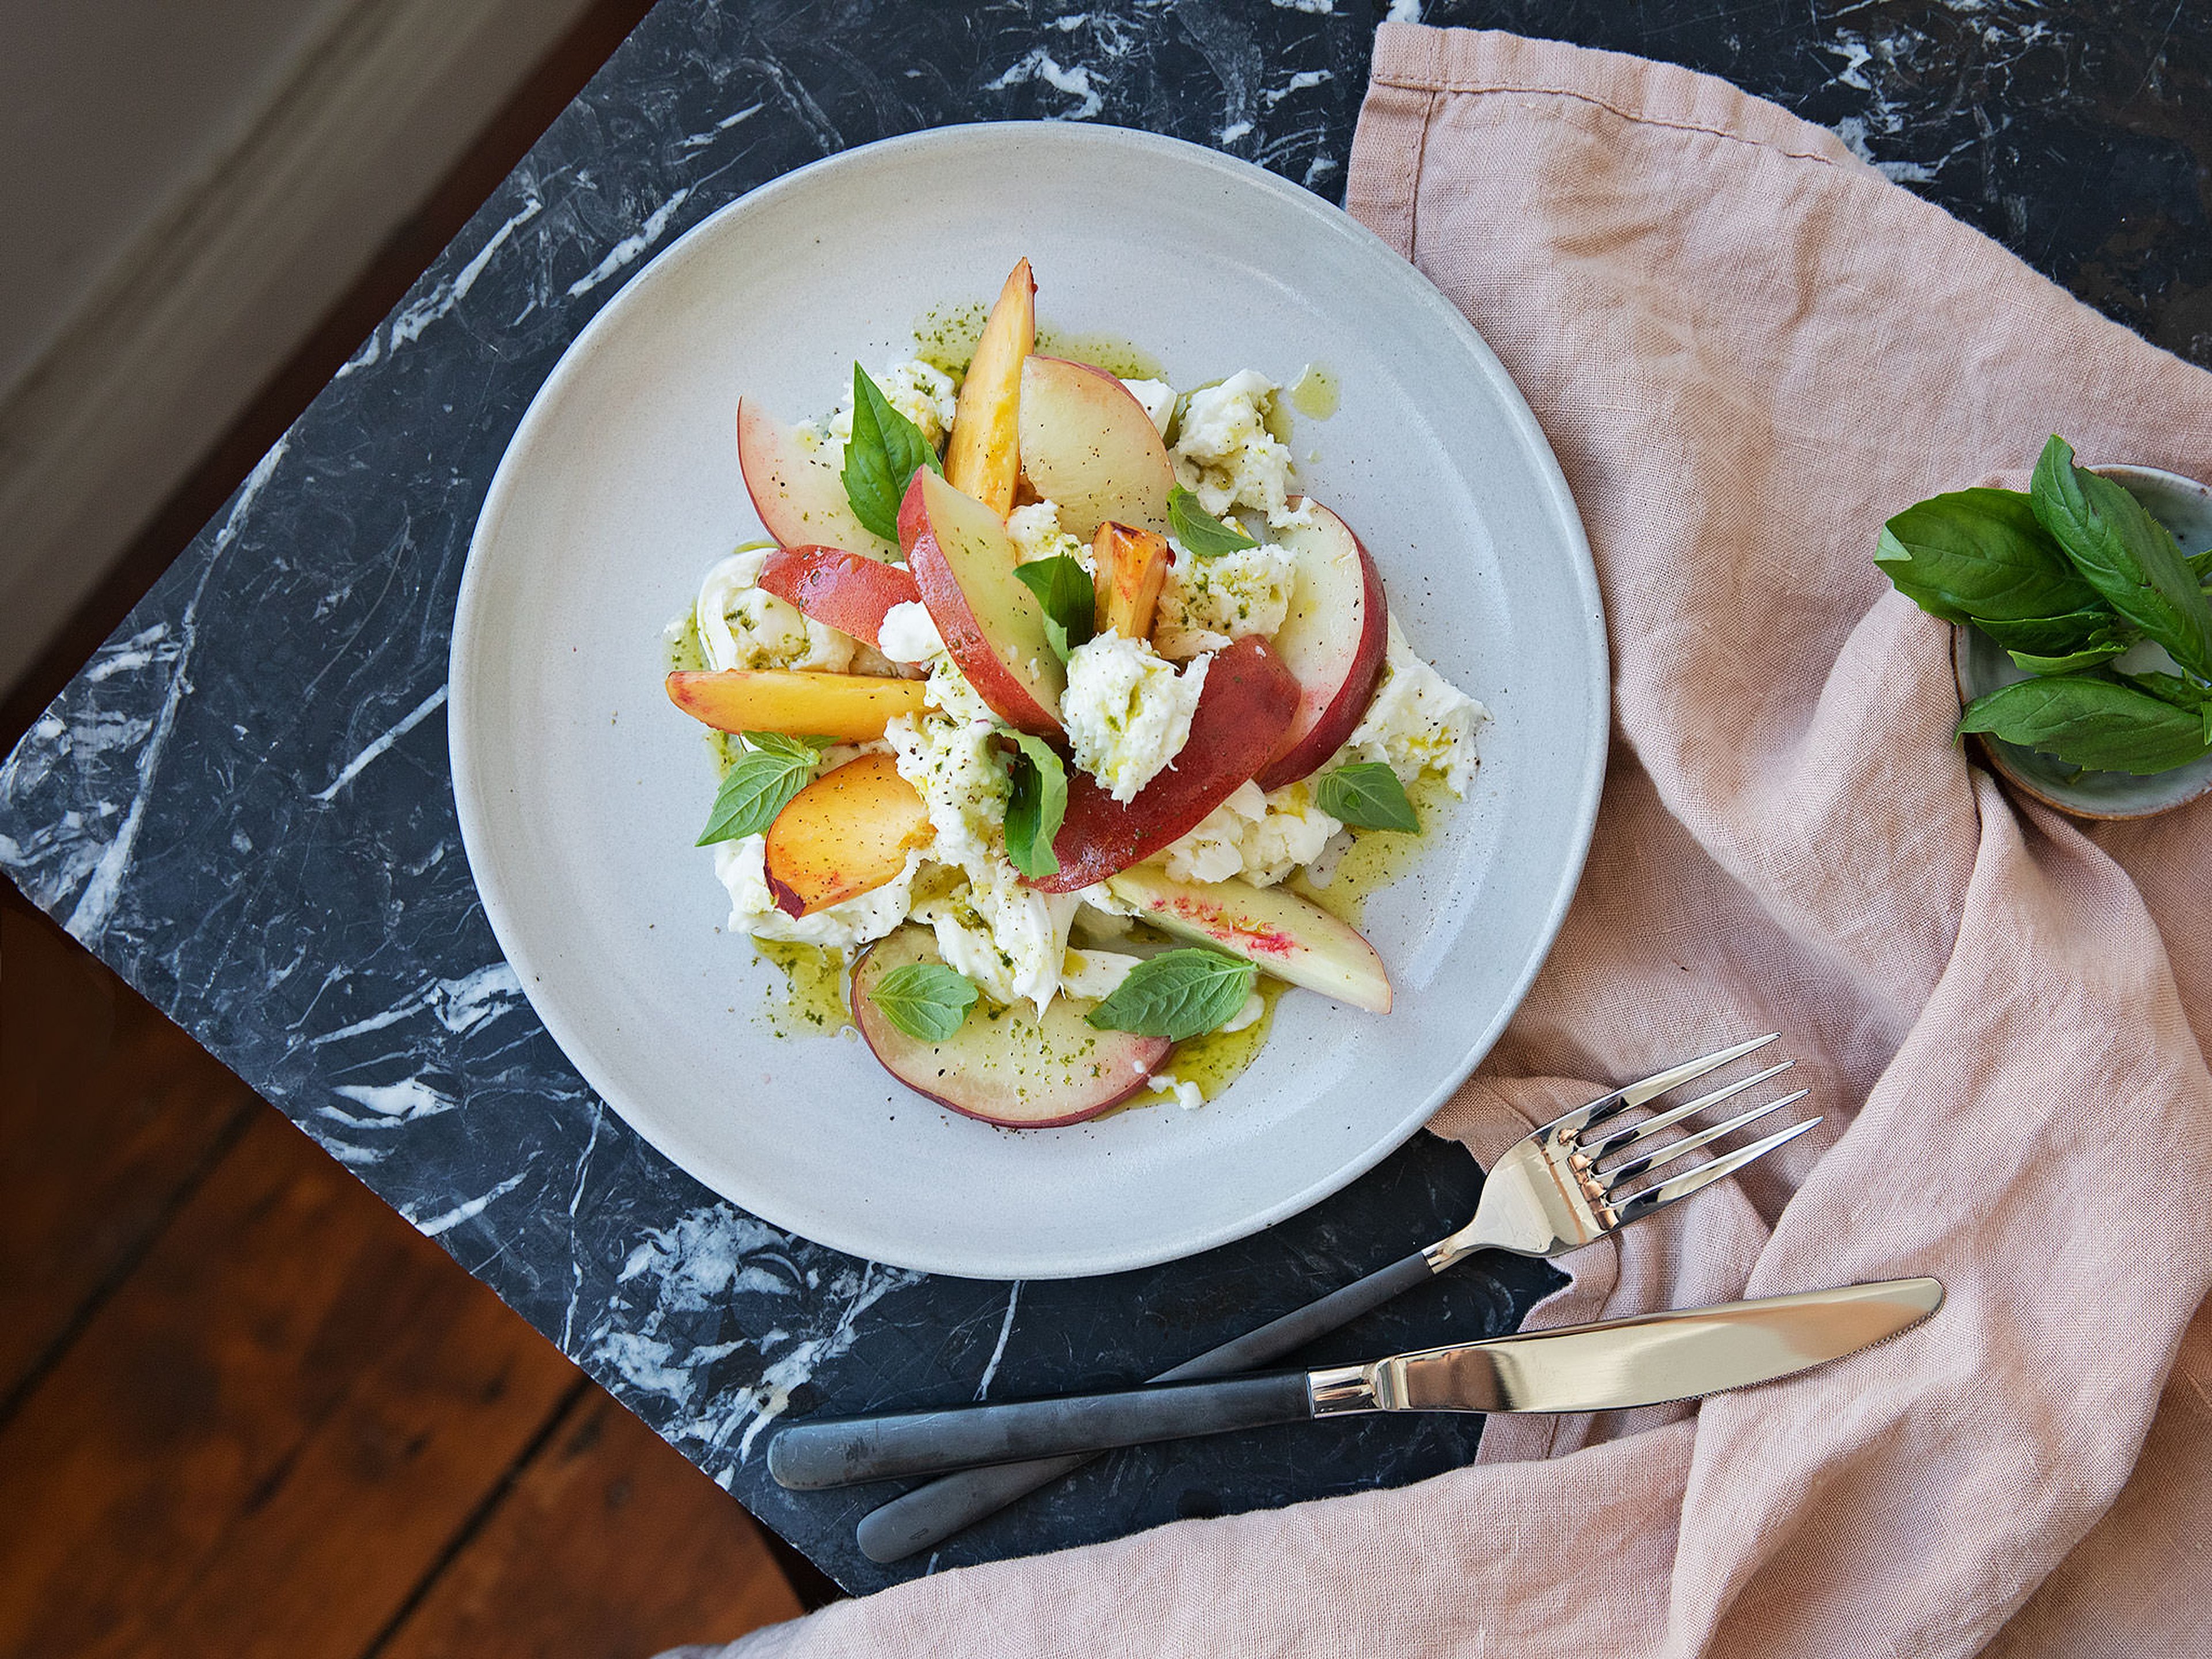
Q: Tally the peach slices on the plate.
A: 12